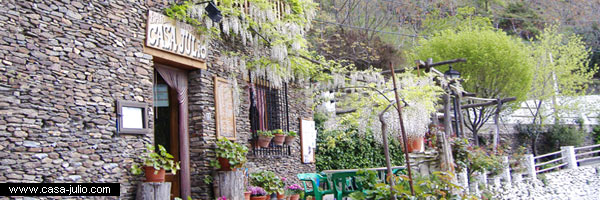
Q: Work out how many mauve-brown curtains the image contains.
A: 1